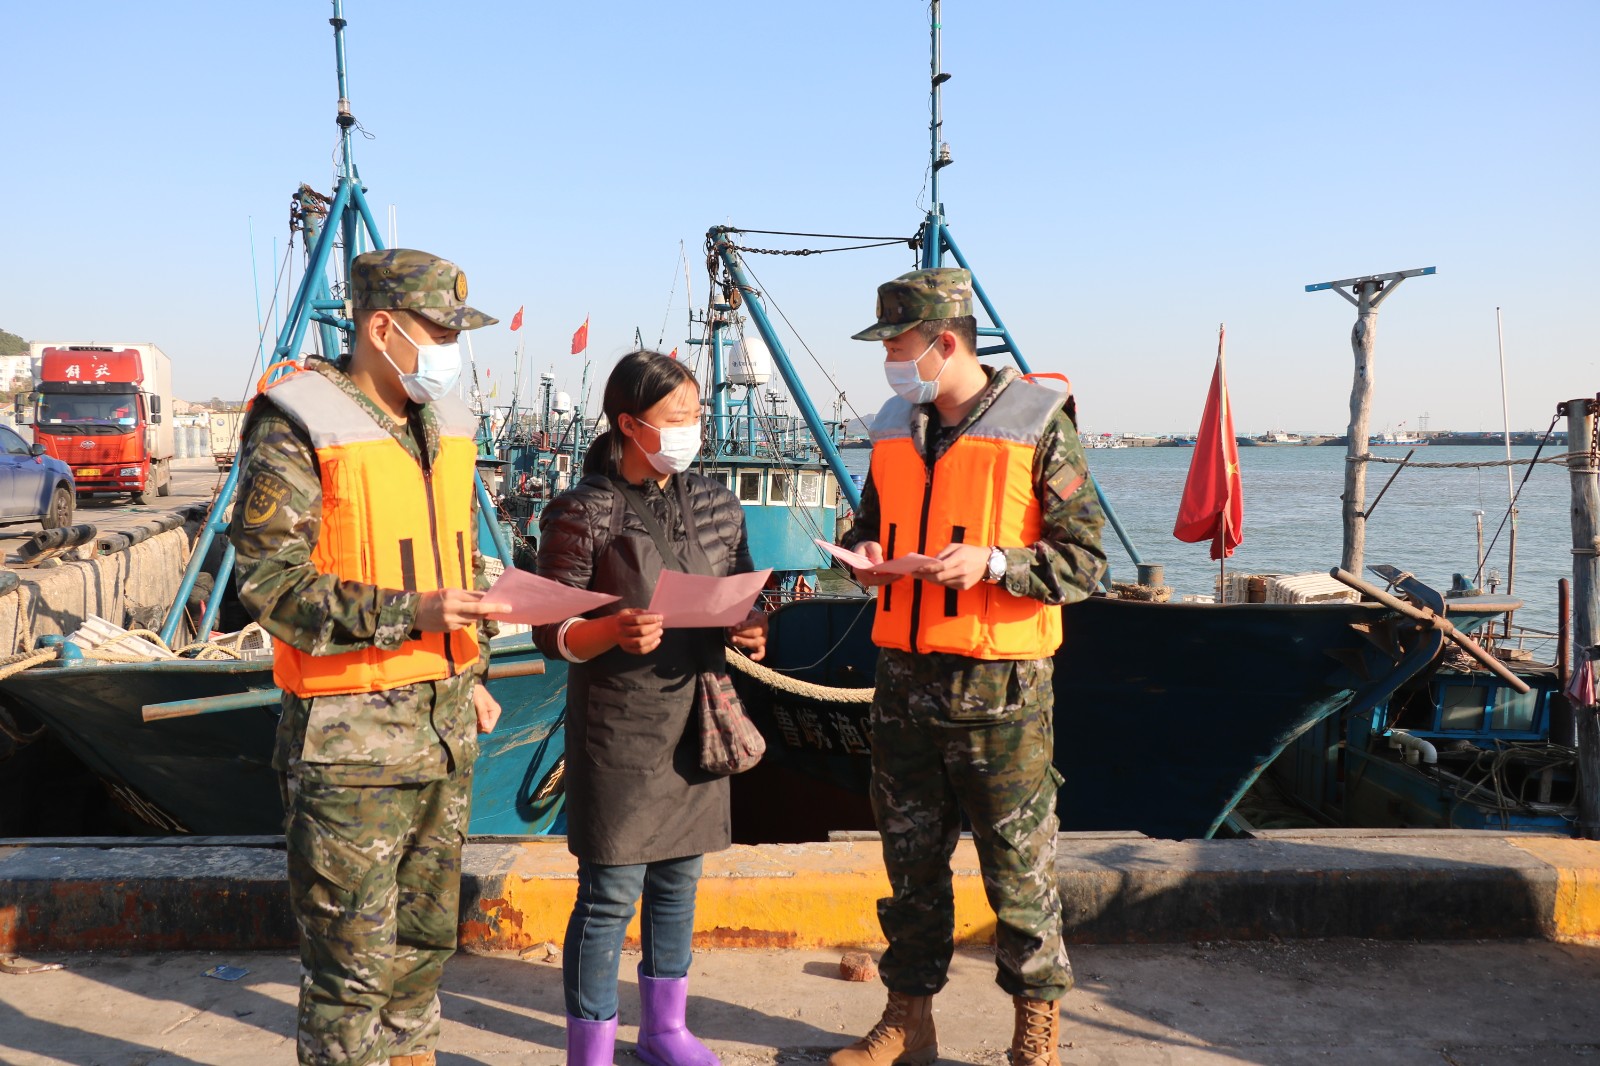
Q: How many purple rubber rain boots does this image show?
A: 2